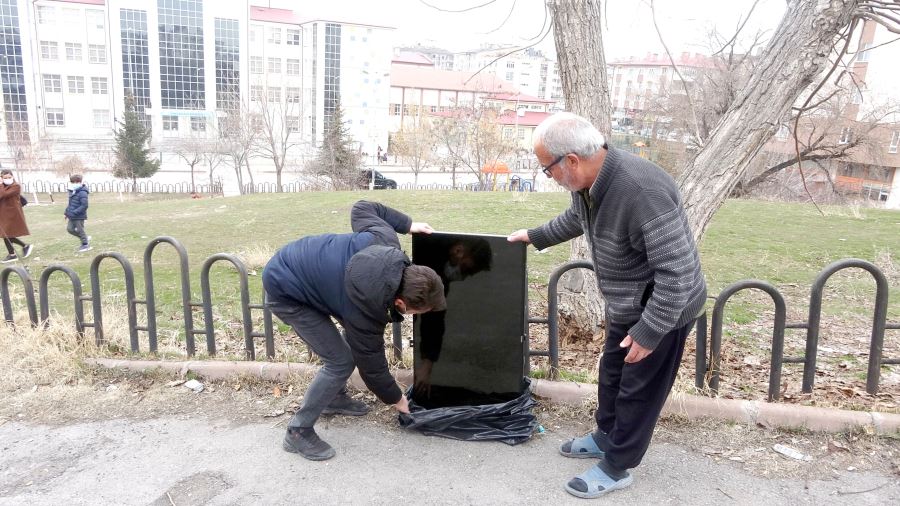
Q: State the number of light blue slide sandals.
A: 2